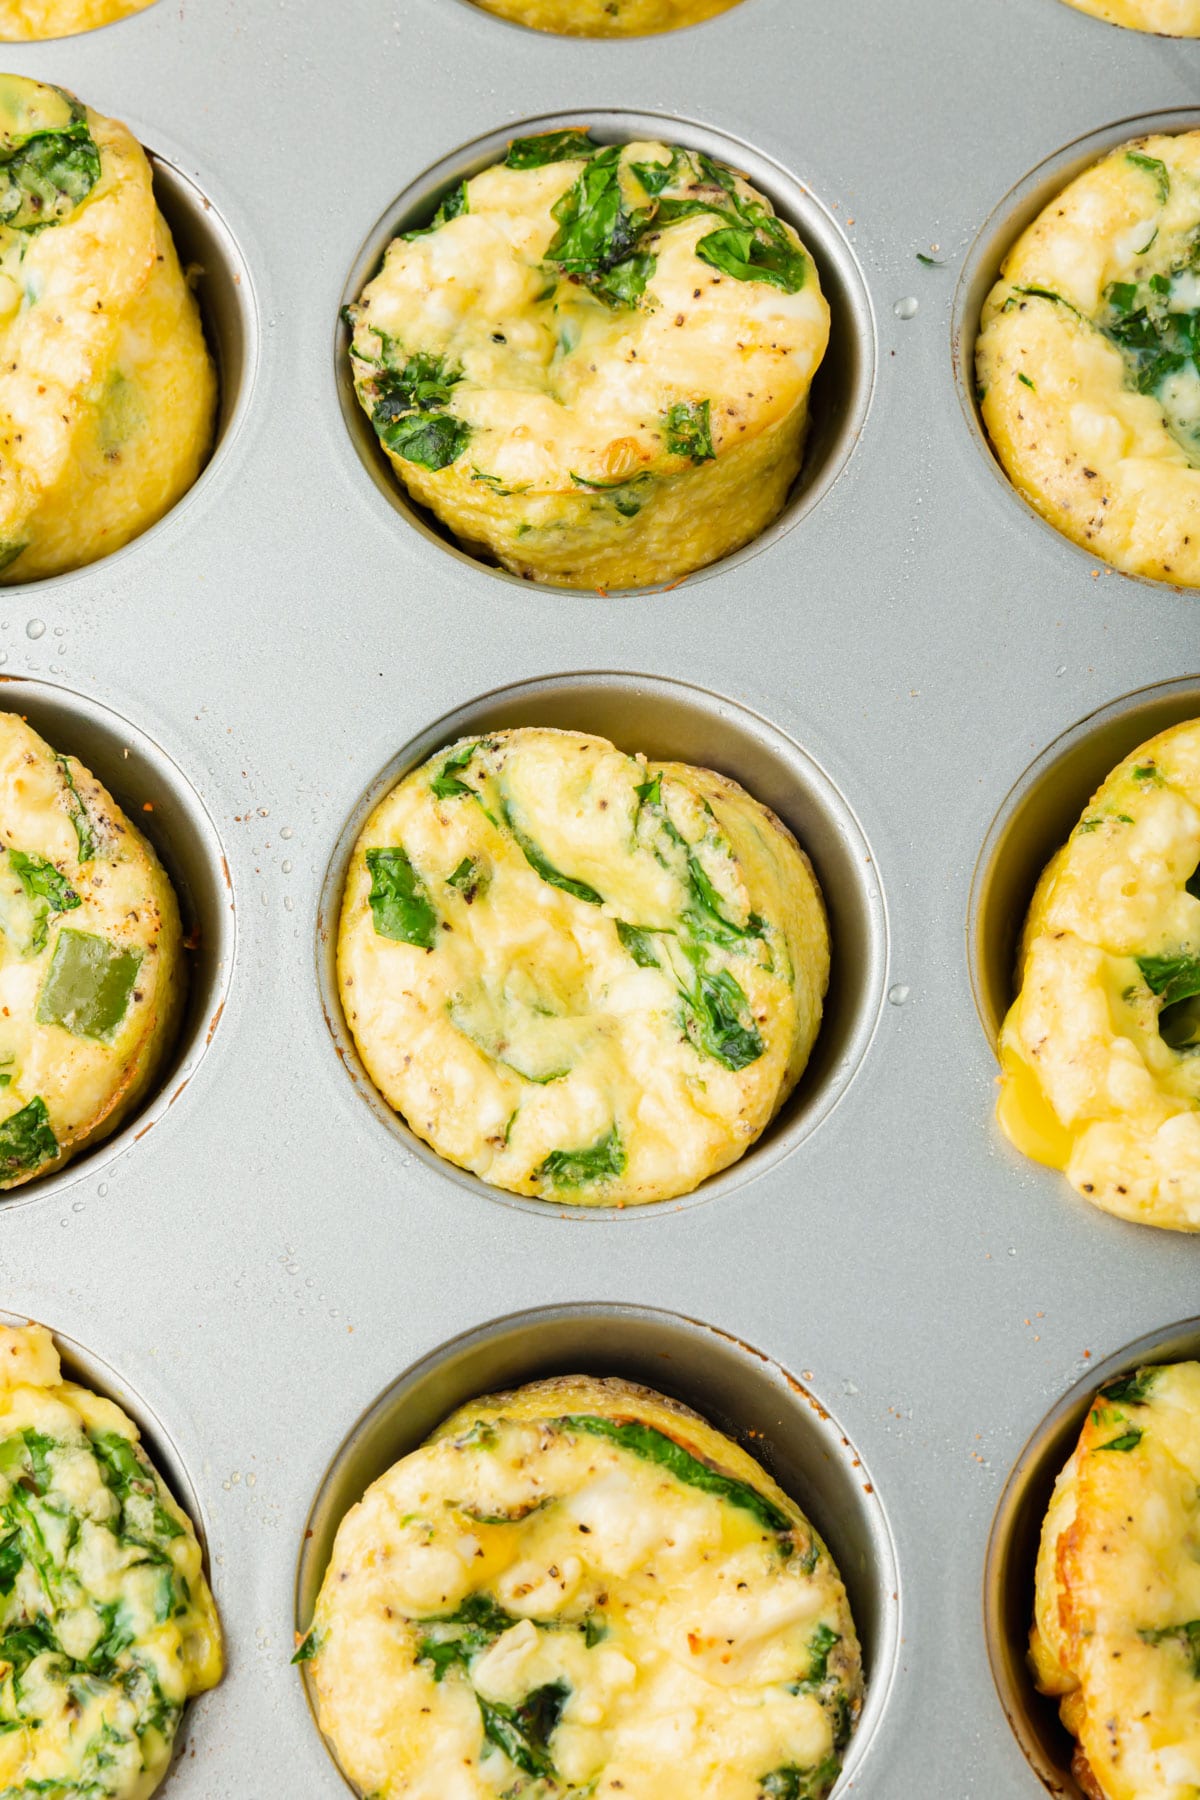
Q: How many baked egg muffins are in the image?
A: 12